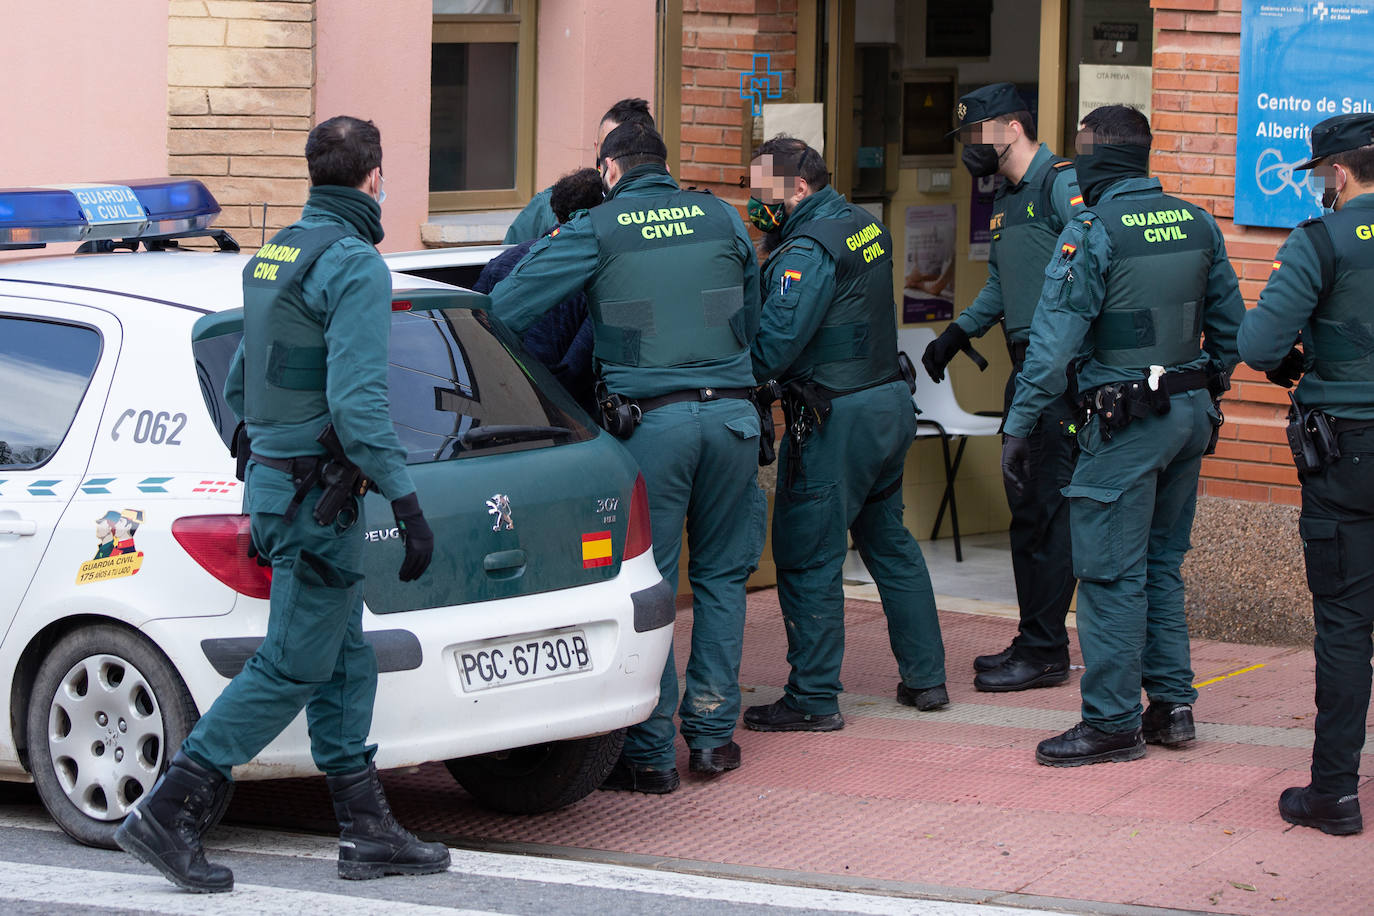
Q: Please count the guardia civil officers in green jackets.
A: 7